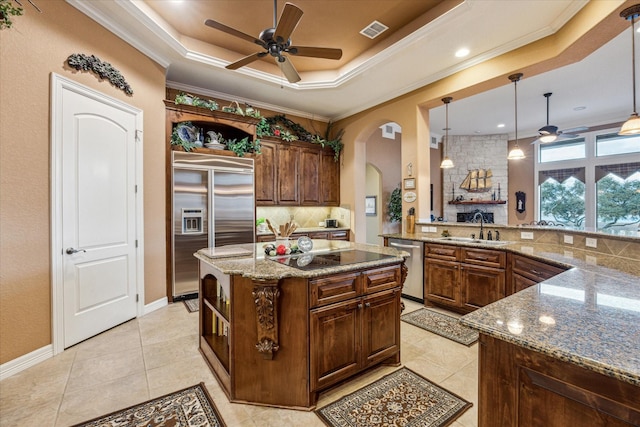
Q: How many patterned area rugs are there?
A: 4